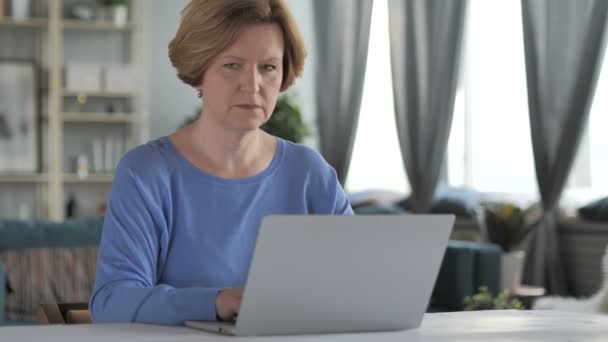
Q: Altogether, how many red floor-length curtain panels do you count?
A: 0